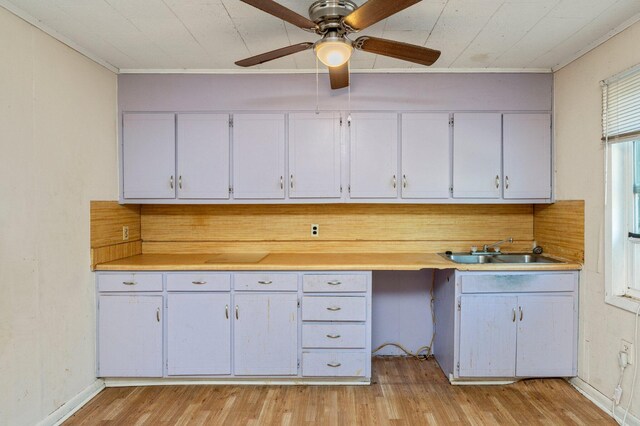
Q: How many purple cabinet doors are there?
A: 13